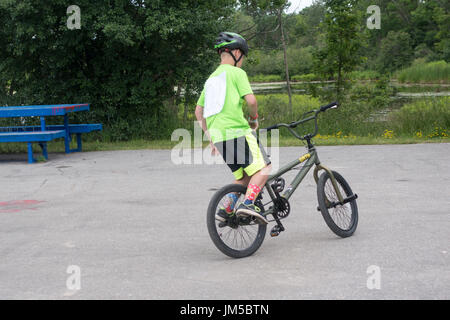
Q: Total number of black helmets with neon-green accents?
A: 1